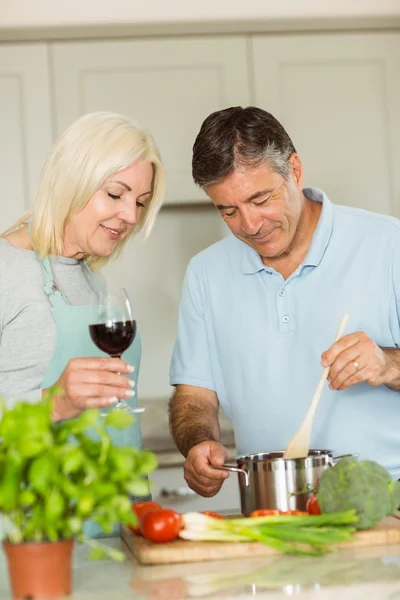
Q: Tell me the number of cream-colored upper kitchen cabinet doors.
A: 3